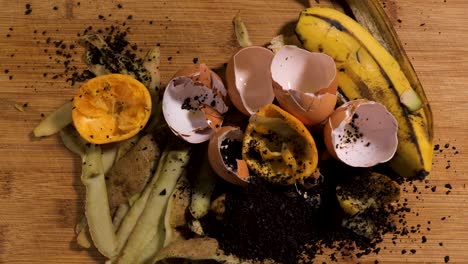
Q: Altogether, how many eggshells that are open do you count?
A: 5